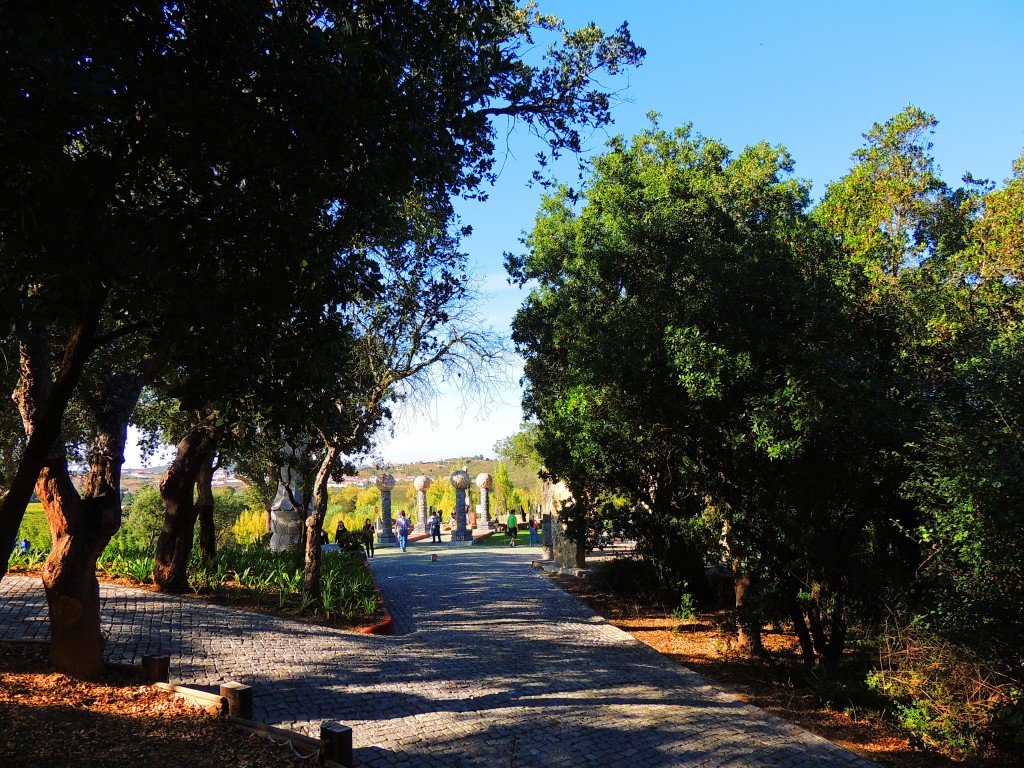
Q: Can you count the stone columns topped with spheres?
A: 4